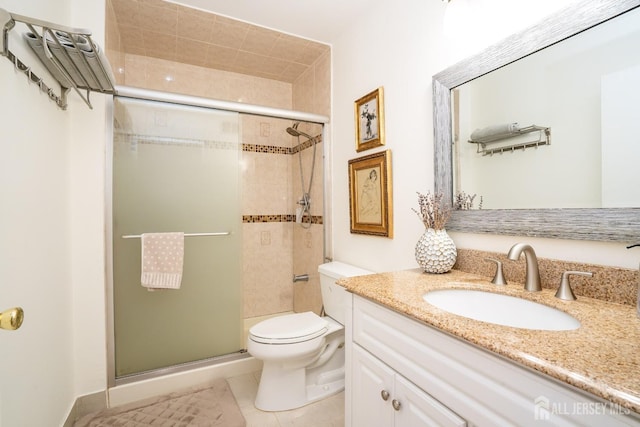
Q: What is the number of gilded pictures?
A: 2